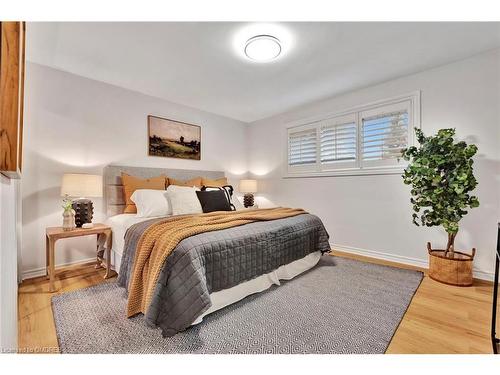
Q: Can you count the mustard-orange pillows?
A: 3